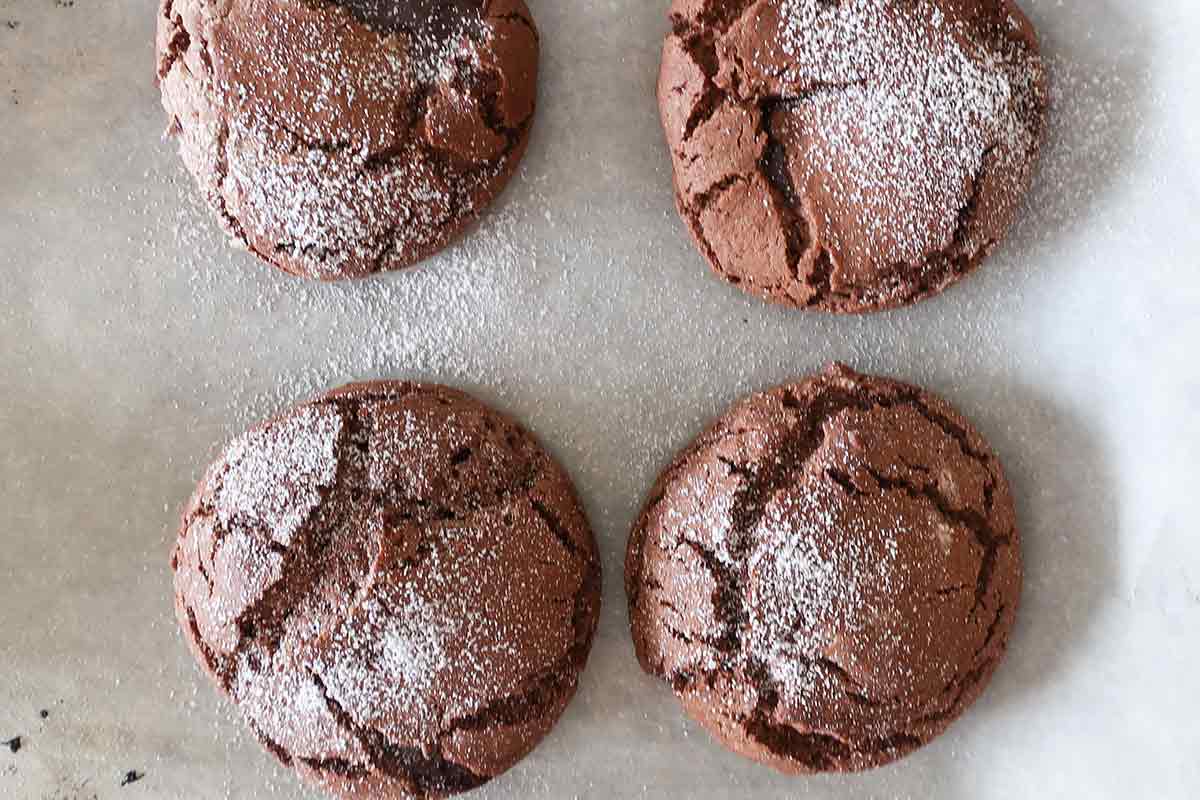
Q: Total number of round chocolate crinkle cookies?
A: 4